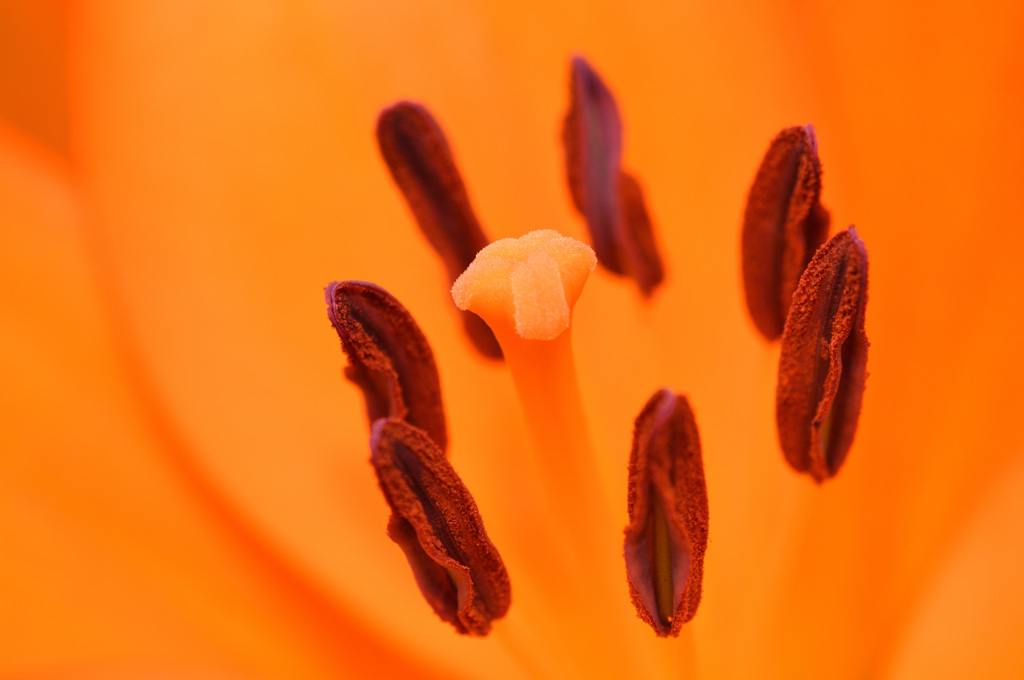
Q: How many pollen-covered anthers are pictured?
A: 7